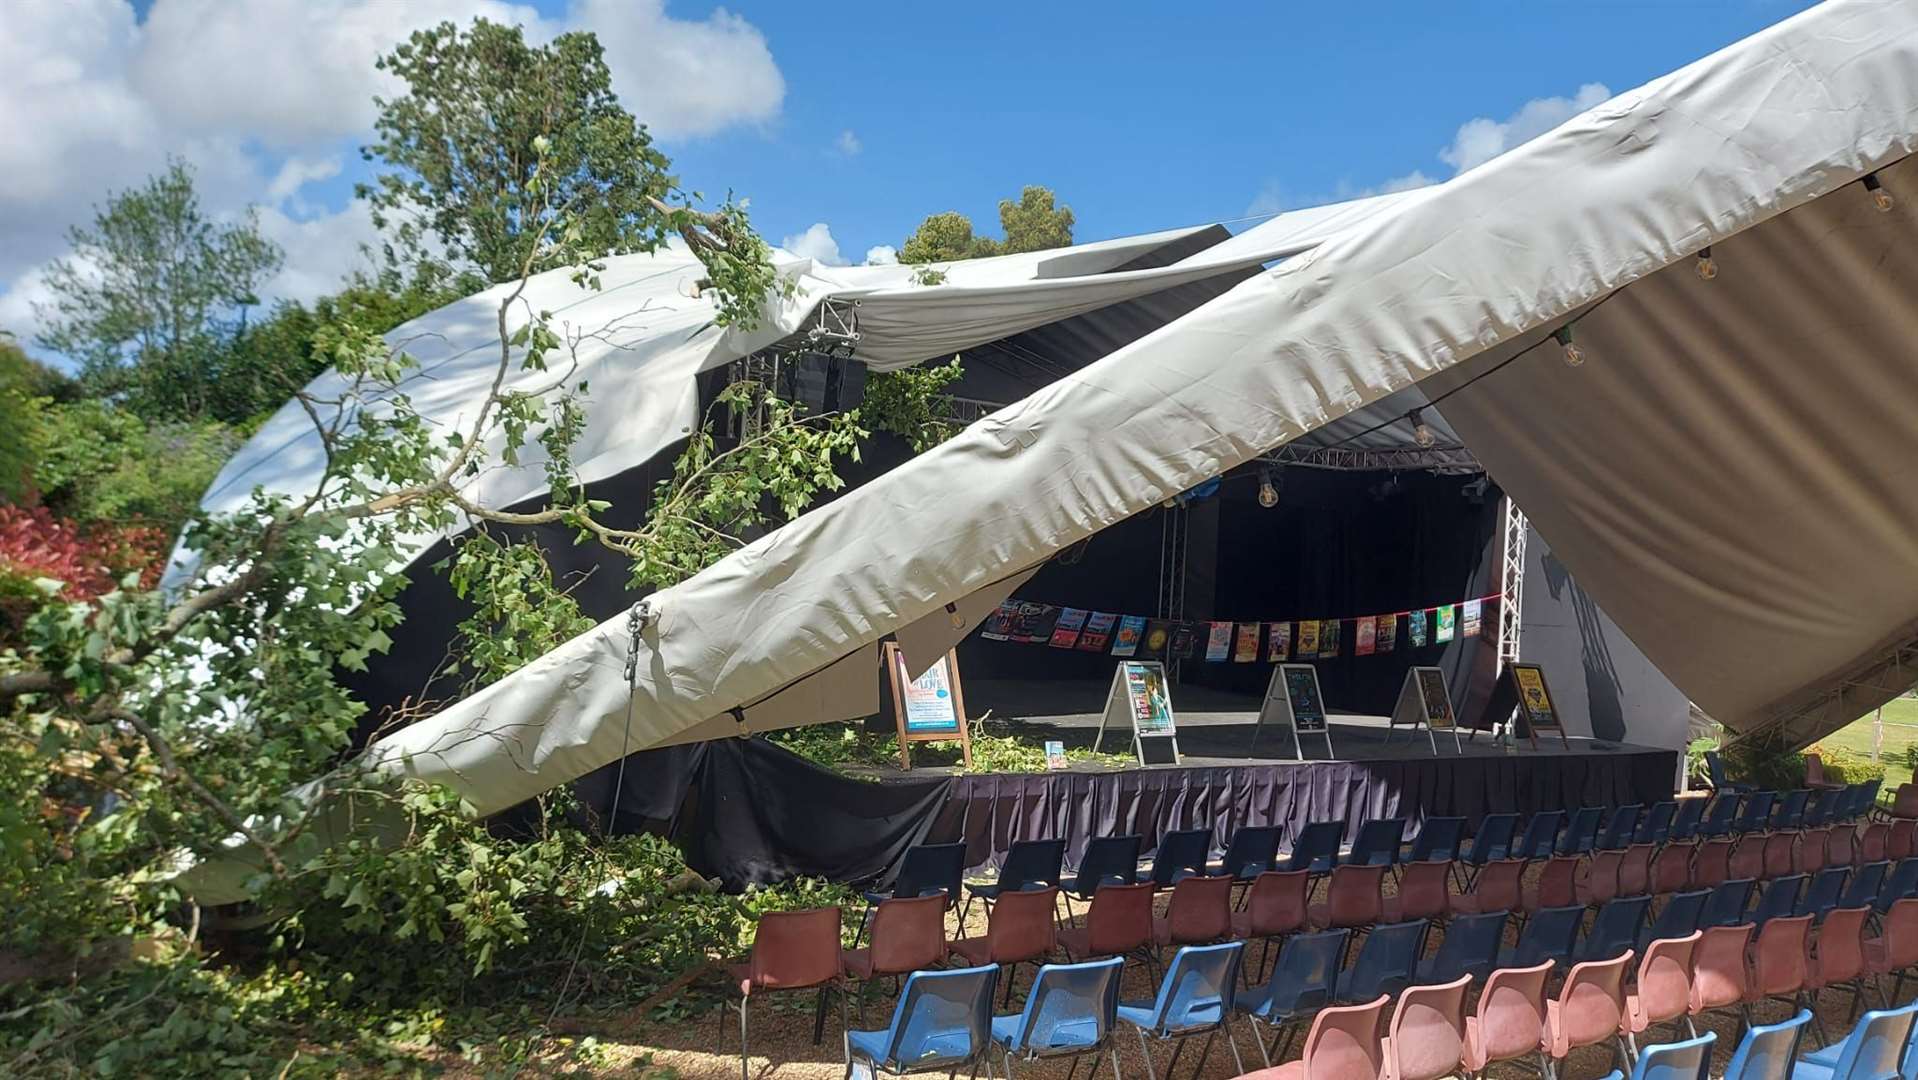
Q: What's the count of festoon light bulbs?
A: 7